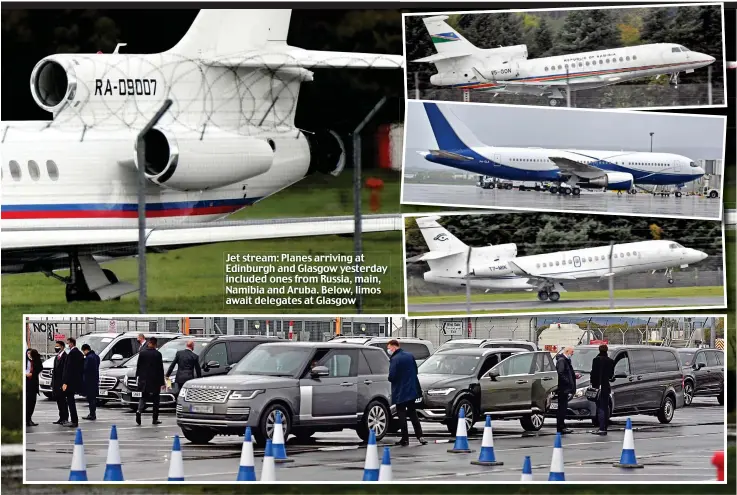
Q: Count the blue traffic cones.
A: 13